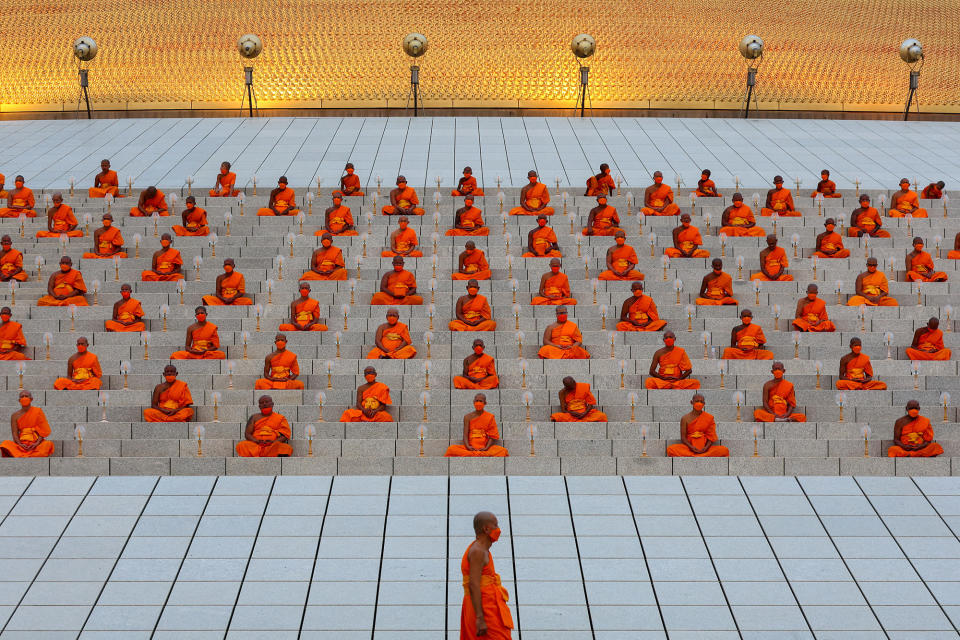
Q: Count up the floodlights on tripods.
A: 6